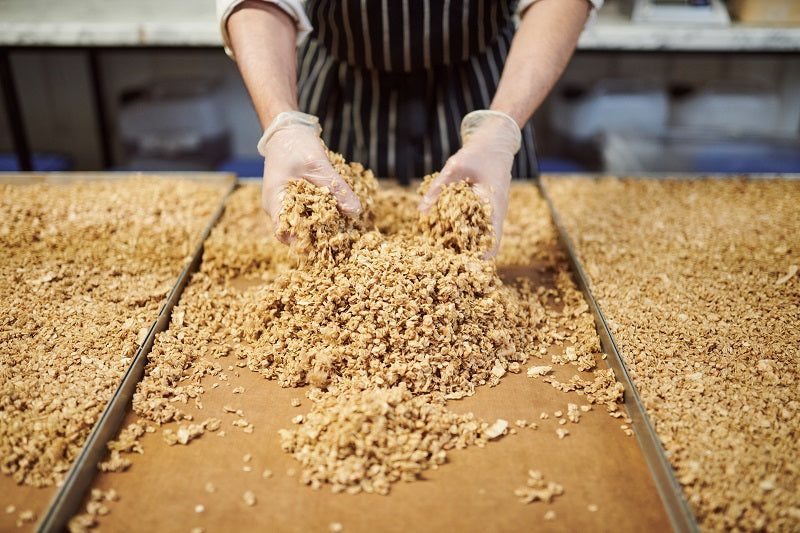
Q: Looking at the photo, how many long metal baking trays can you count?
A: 3